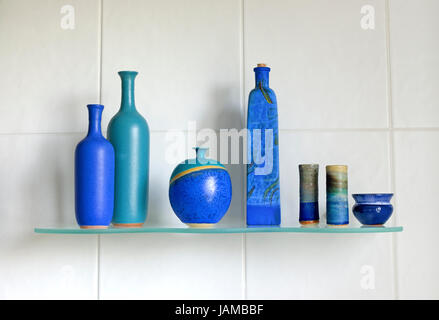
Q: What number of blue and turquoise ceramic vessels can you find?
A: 7